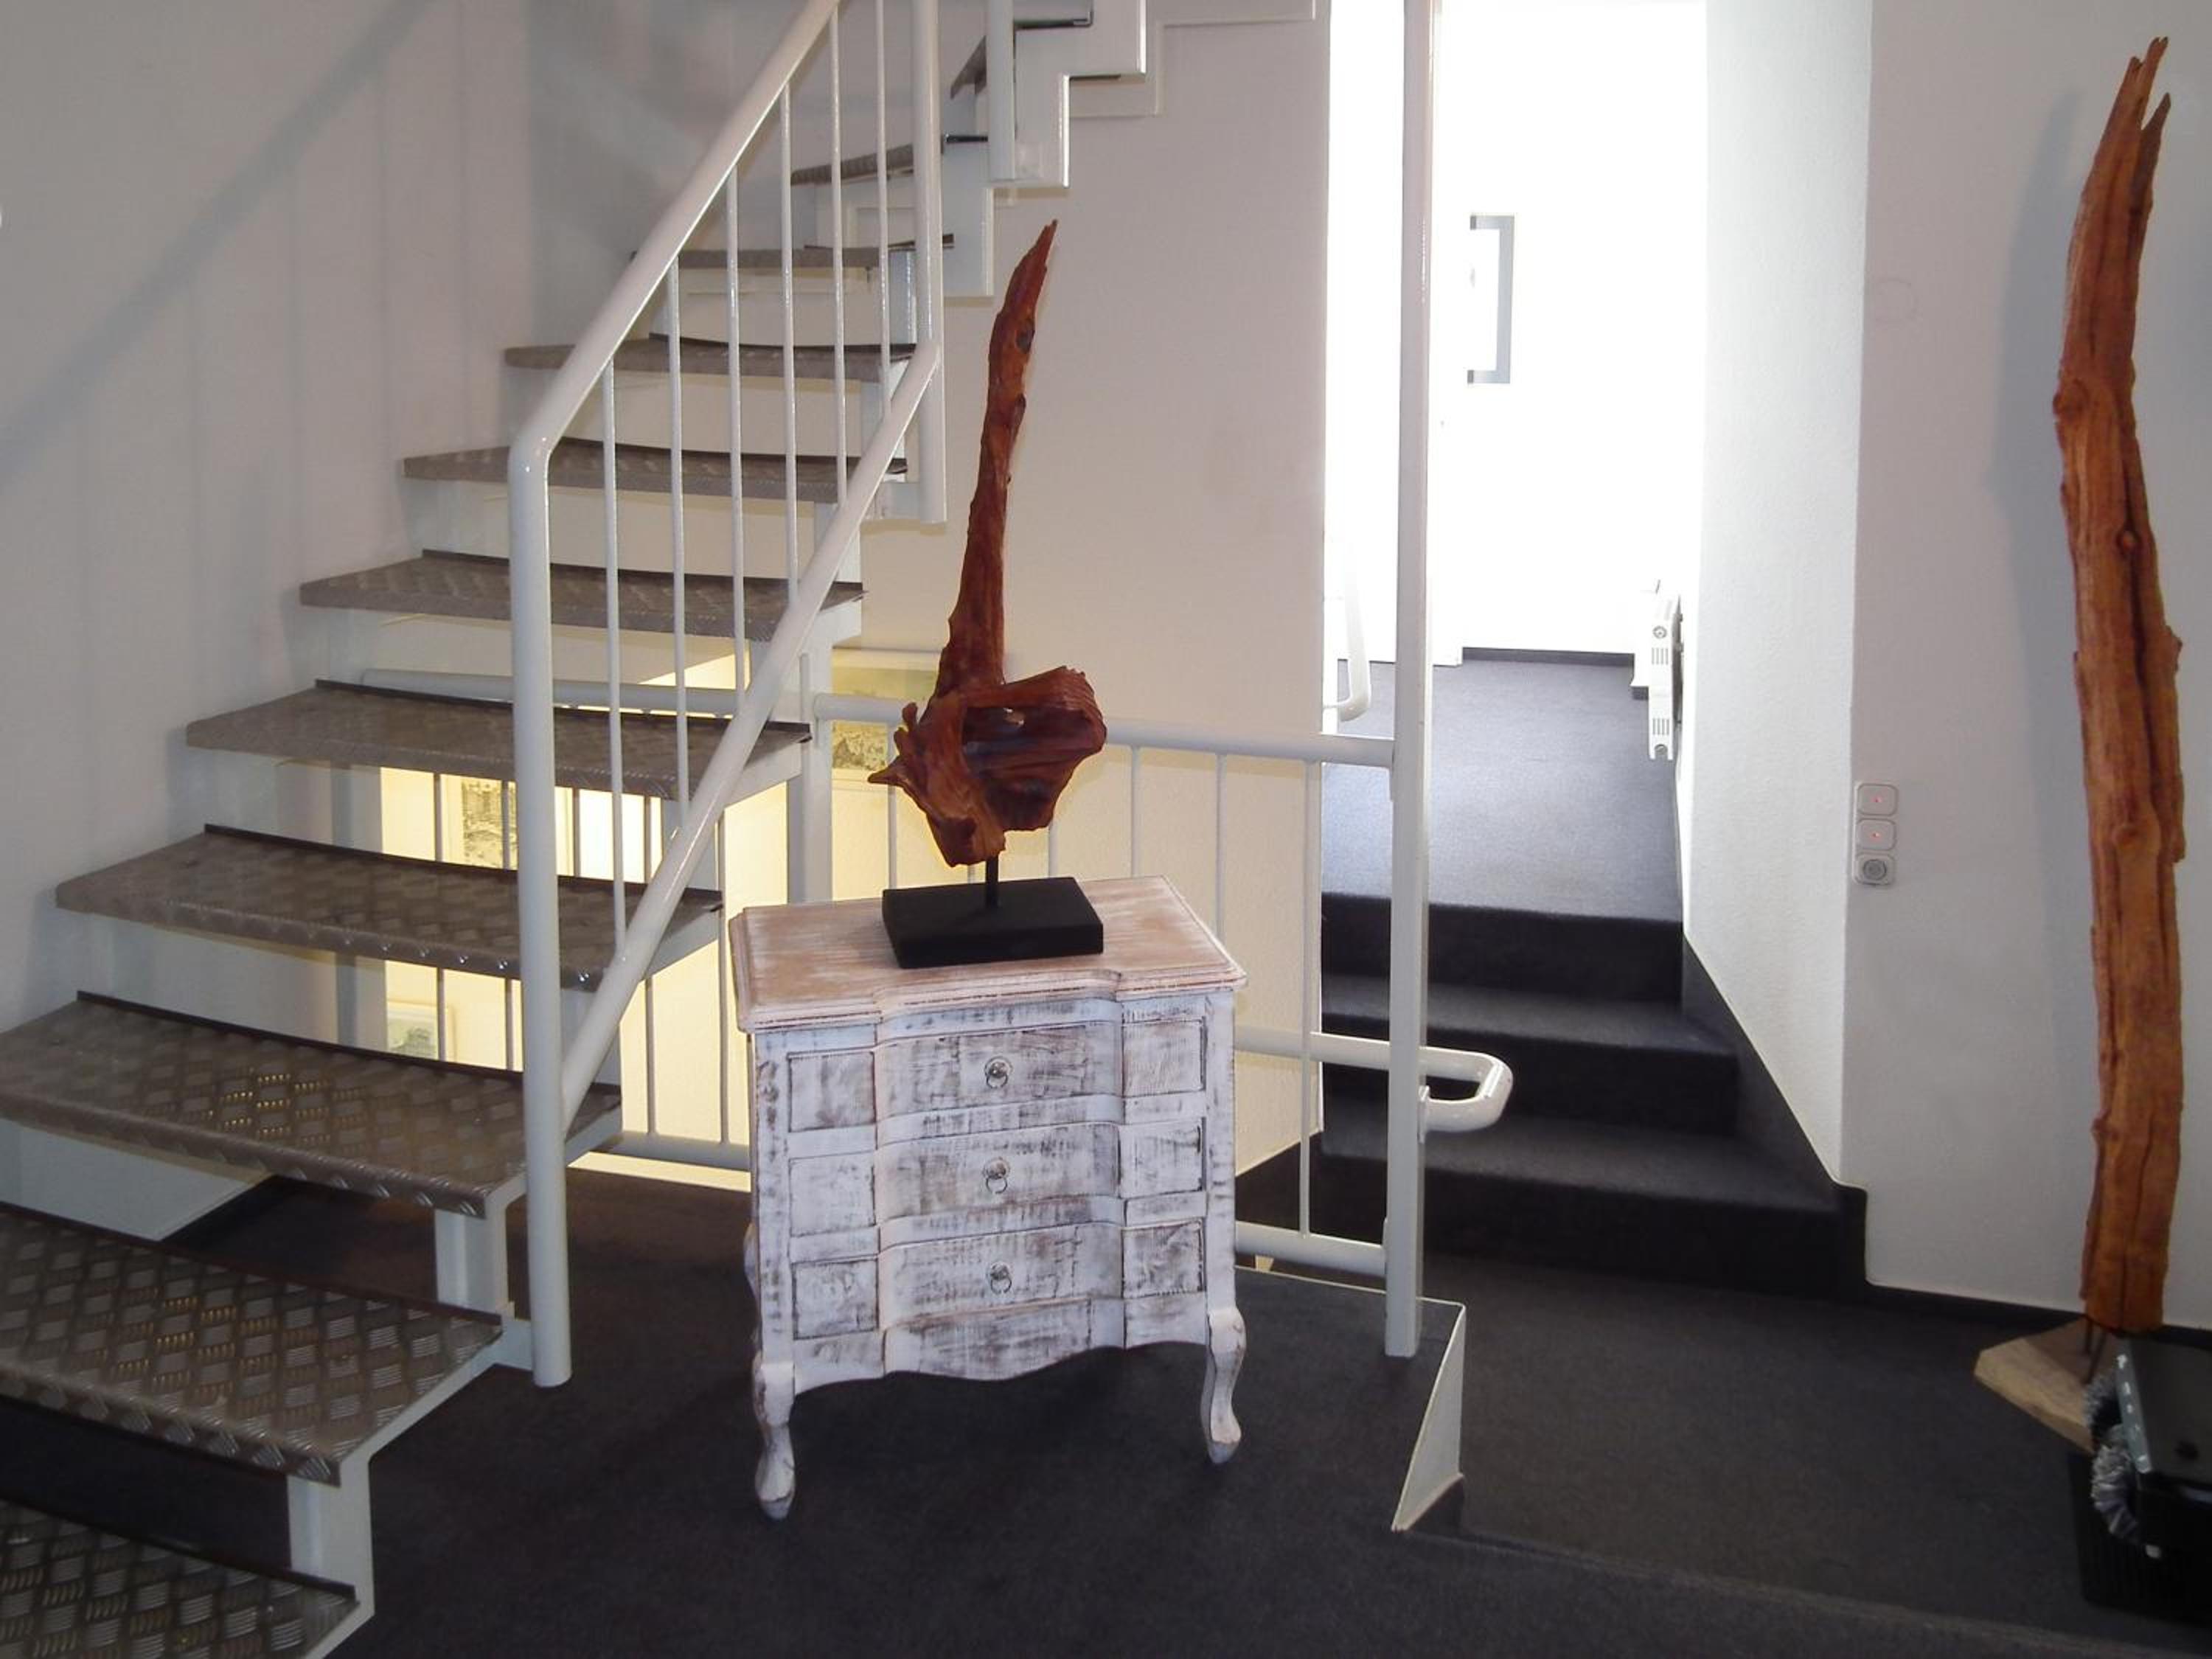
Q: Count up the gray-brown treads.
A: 11